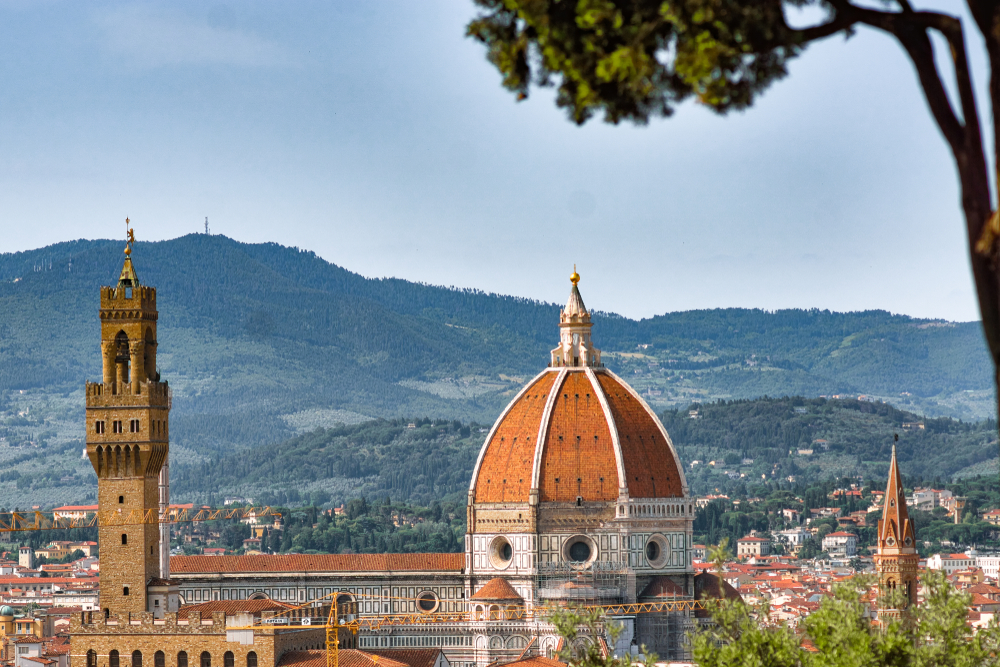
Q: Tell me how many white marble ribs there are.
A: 4